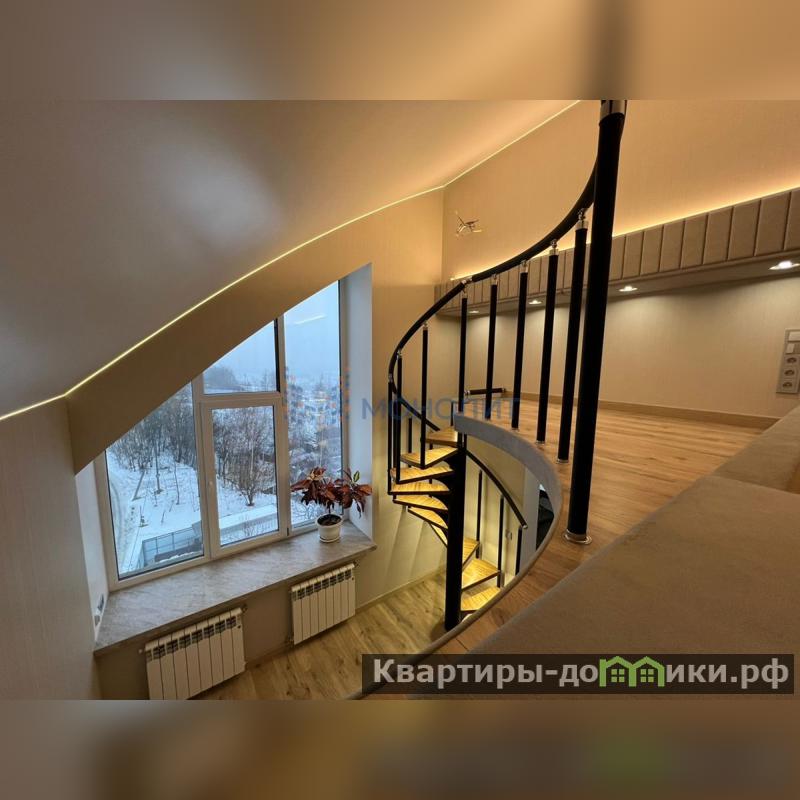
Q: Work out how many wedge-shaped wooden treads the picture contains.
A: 10